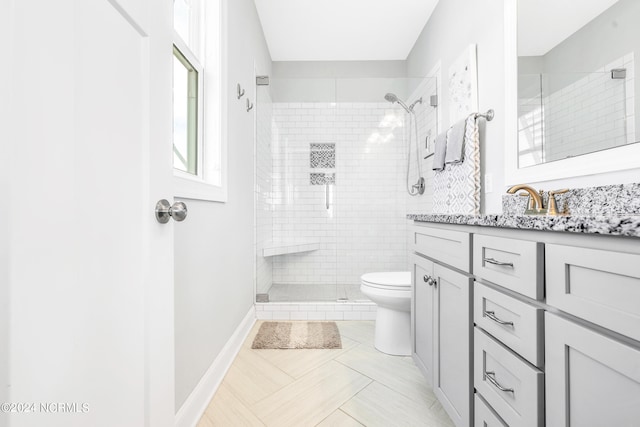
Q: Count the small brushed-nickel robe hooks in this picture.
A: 2